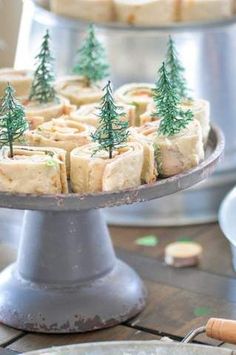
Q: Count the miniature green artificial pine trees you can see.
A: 6